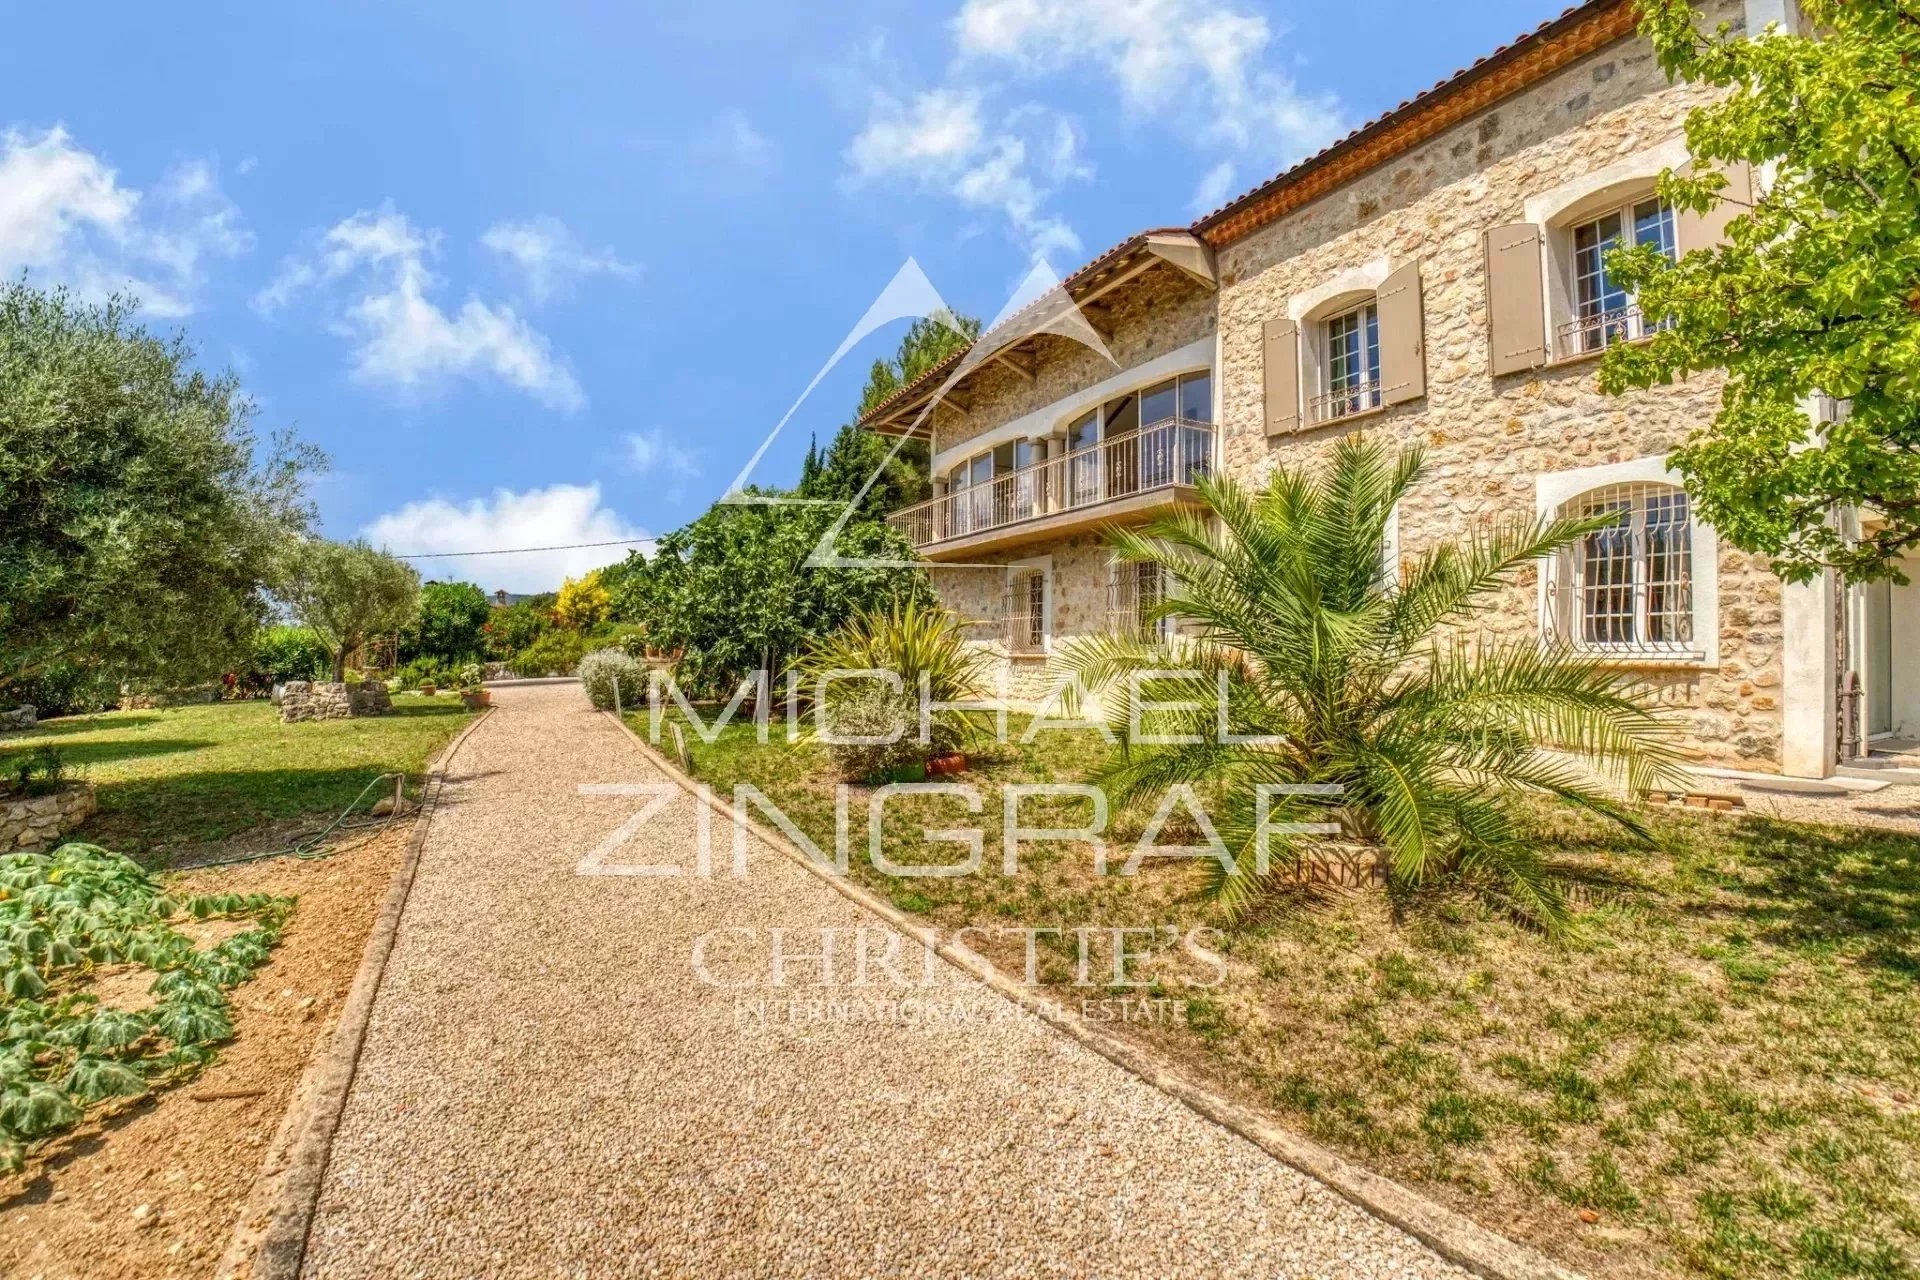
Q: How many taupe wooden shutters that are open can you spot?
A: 4